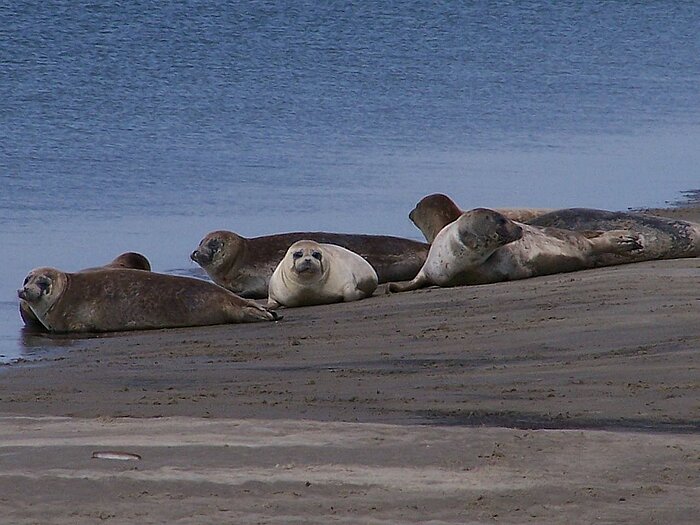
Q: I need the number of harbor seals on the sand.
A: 7